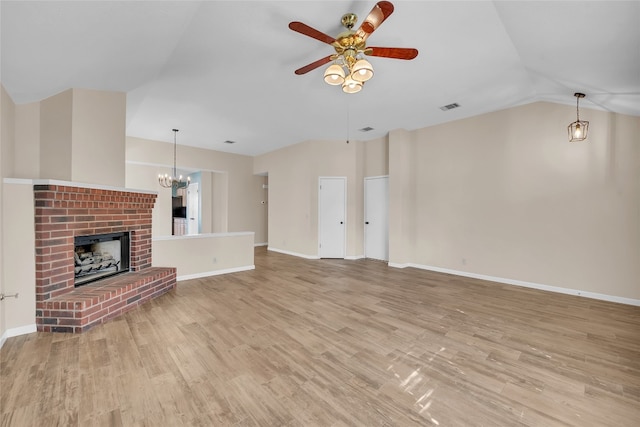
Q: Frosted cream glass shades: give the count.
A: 3